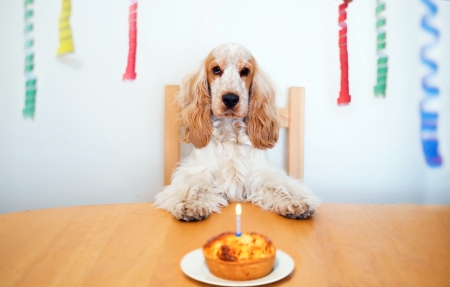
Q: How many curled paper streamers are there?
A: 6